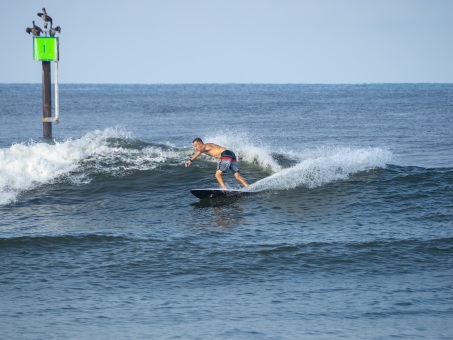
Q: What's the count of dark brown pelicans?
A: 3